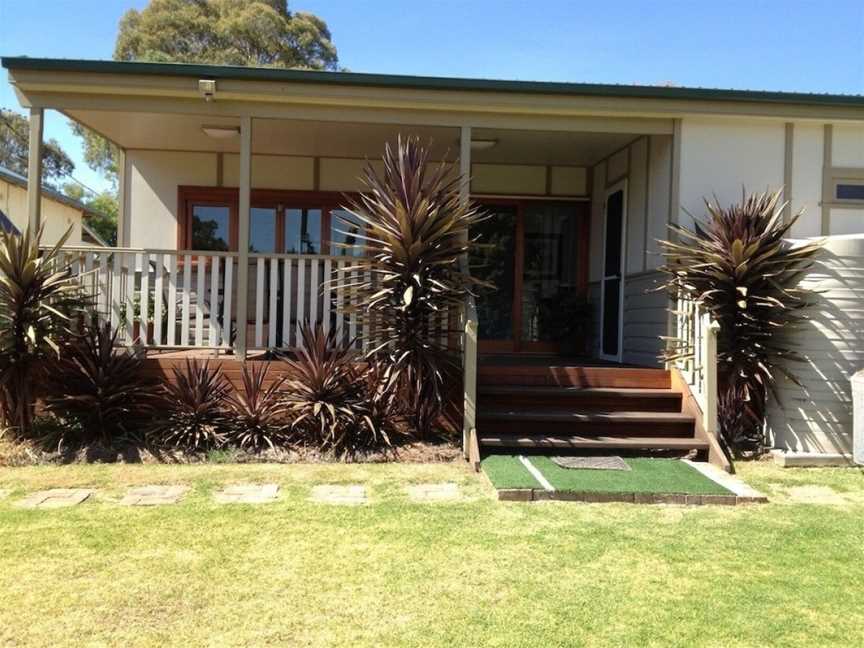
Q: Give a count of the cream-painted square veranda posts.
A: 3